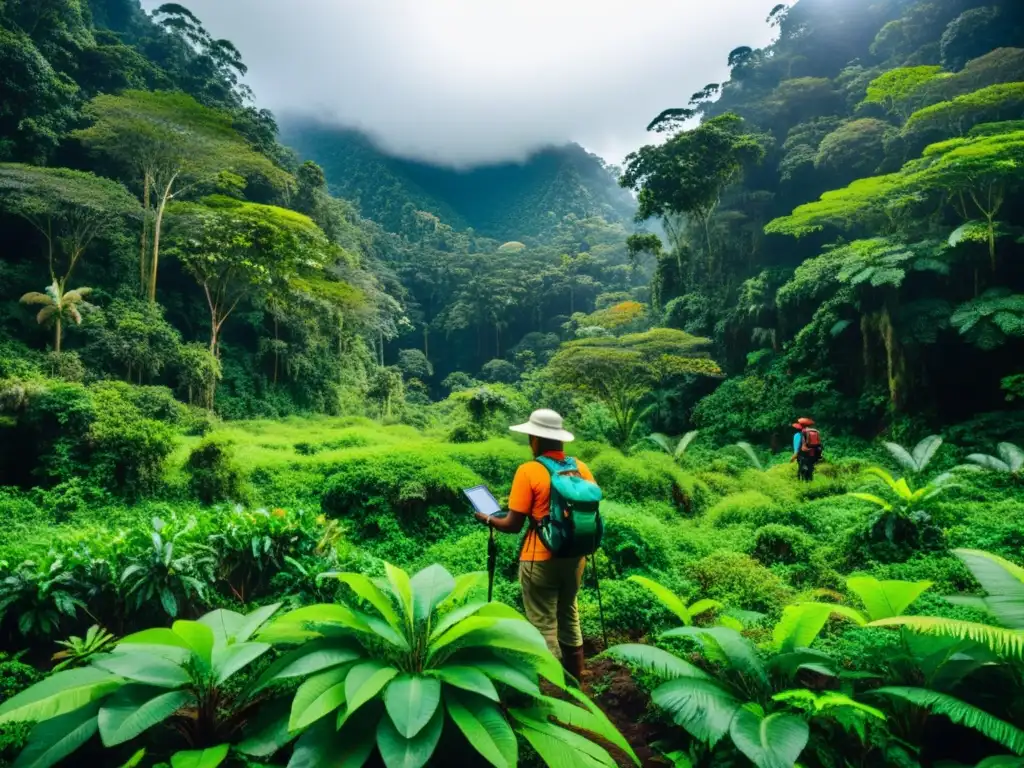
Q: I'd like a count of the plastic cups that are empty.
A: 0